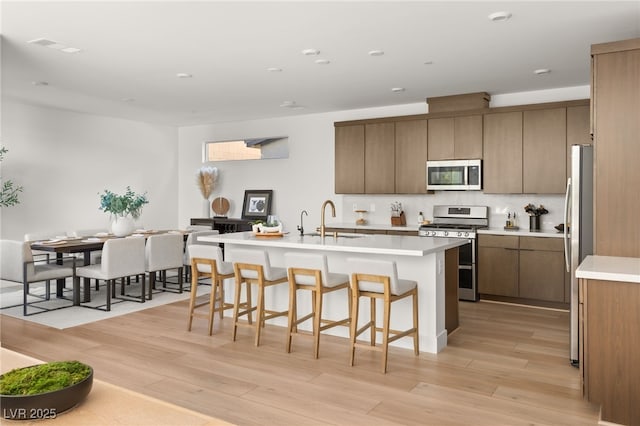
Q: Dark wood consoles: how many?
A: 1